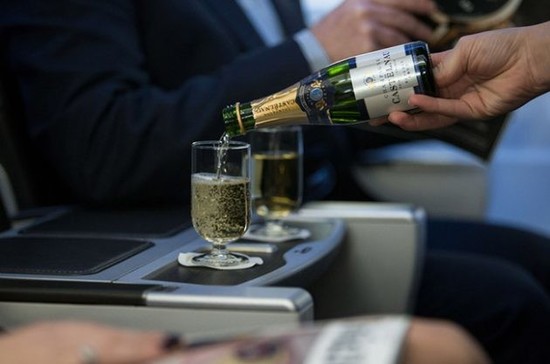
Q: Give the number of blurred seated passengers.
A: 2